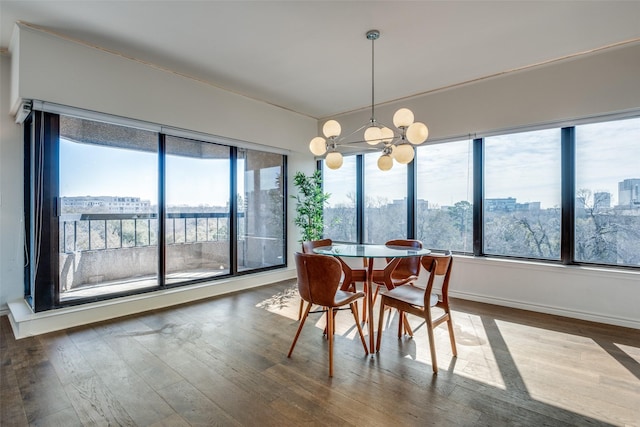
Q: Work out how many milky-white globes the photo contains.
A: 10